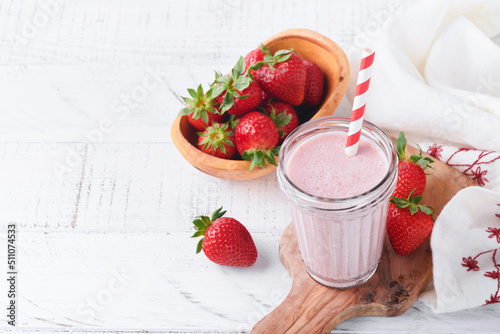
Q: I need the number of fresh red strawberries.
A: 11